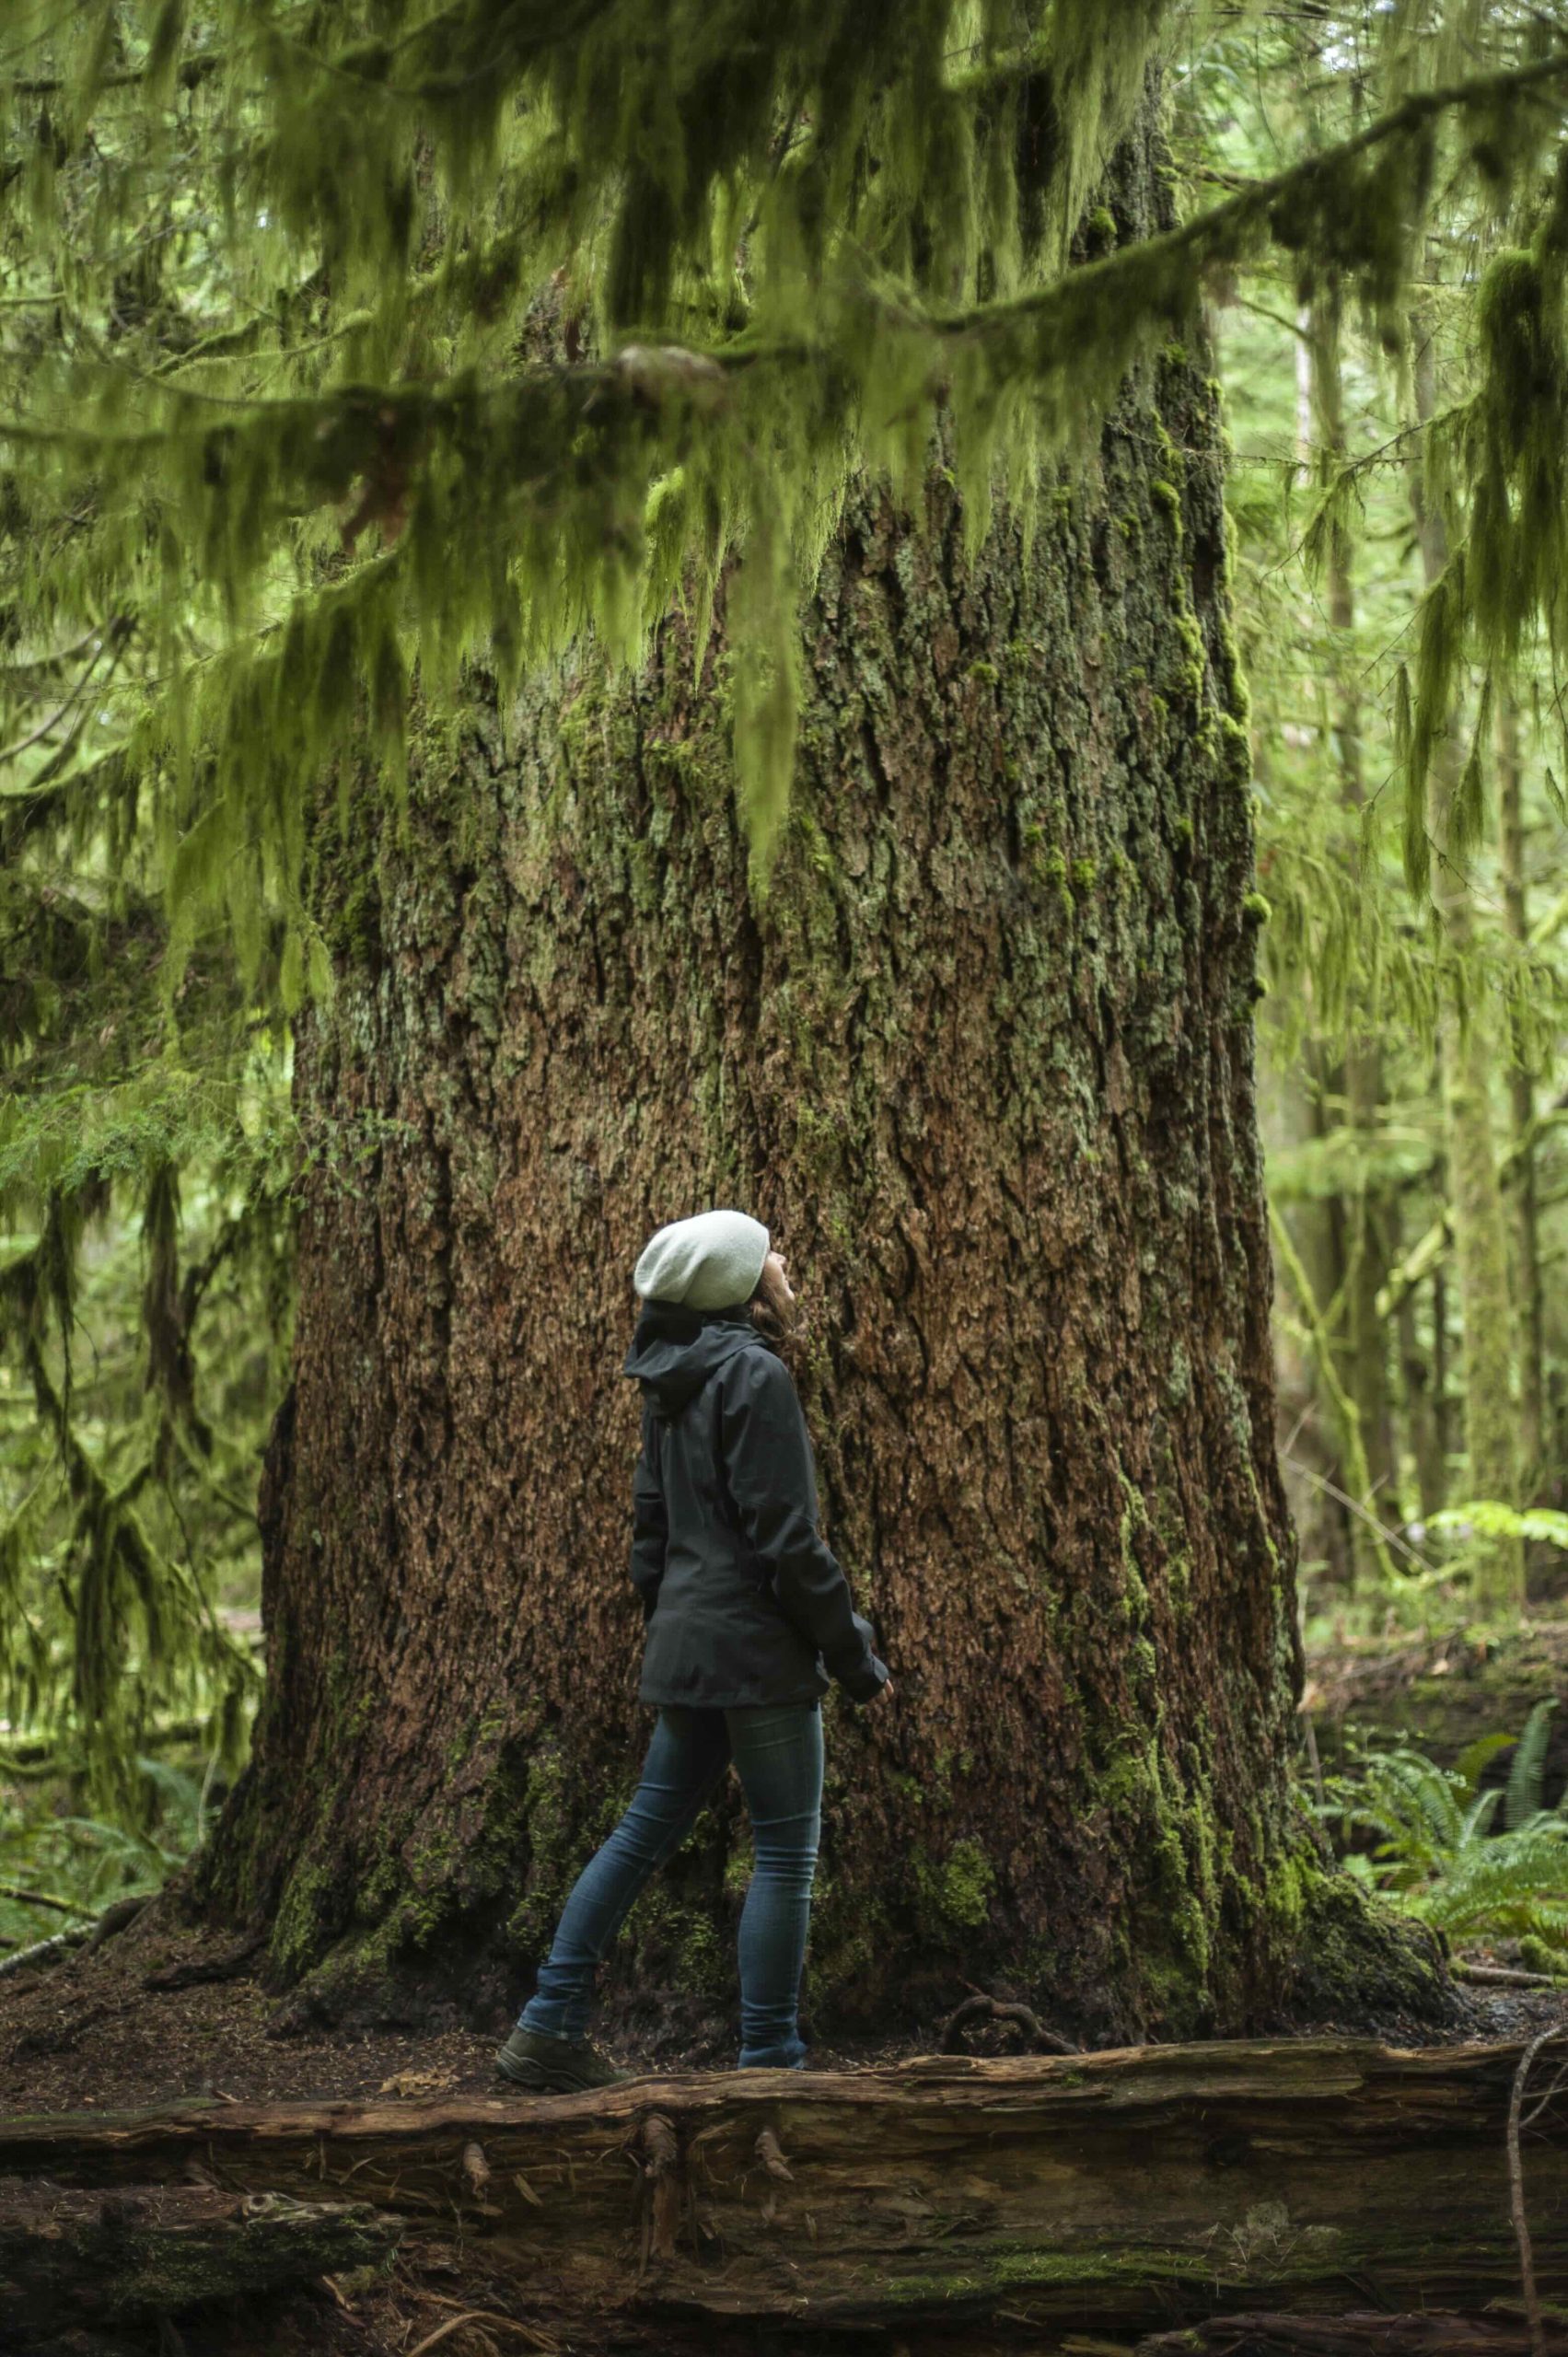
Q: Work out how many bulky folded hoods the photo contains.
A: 1